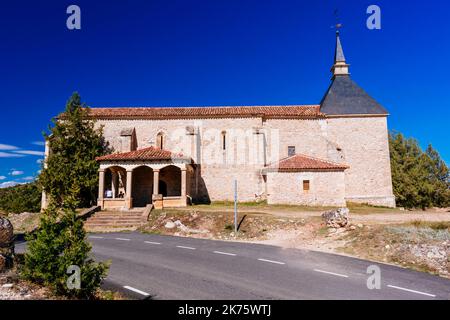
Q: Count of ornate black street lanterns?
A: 0